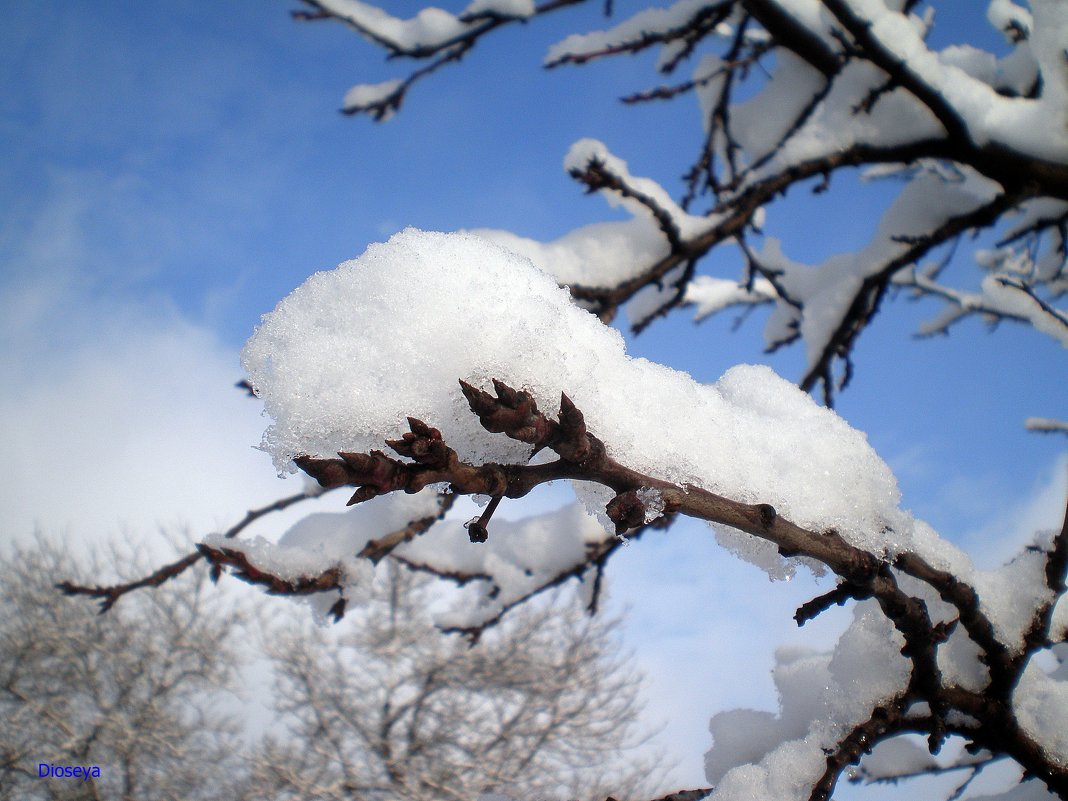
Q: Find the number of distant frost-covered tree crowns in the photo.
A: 2